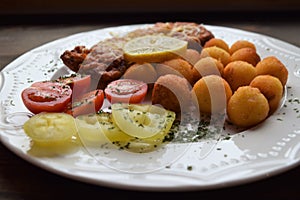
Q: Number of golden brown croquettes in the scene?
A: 14